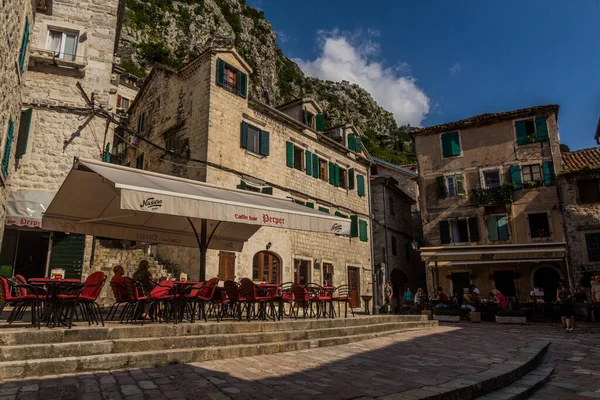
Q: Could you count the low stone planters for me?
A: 2